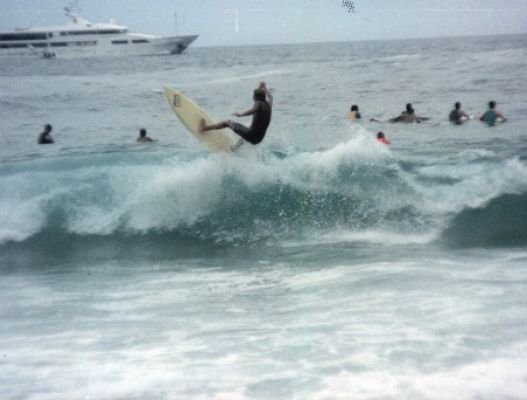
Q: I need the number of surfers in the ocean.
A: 8